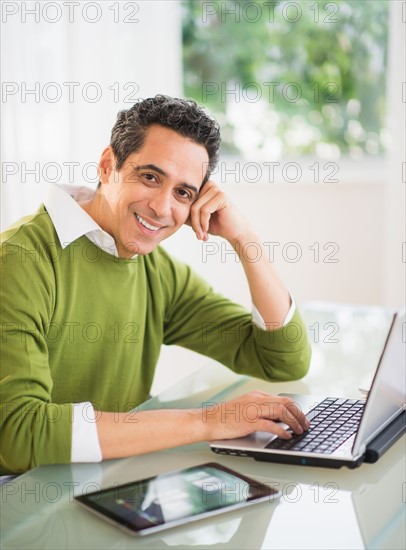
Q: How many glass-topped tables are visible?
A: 1